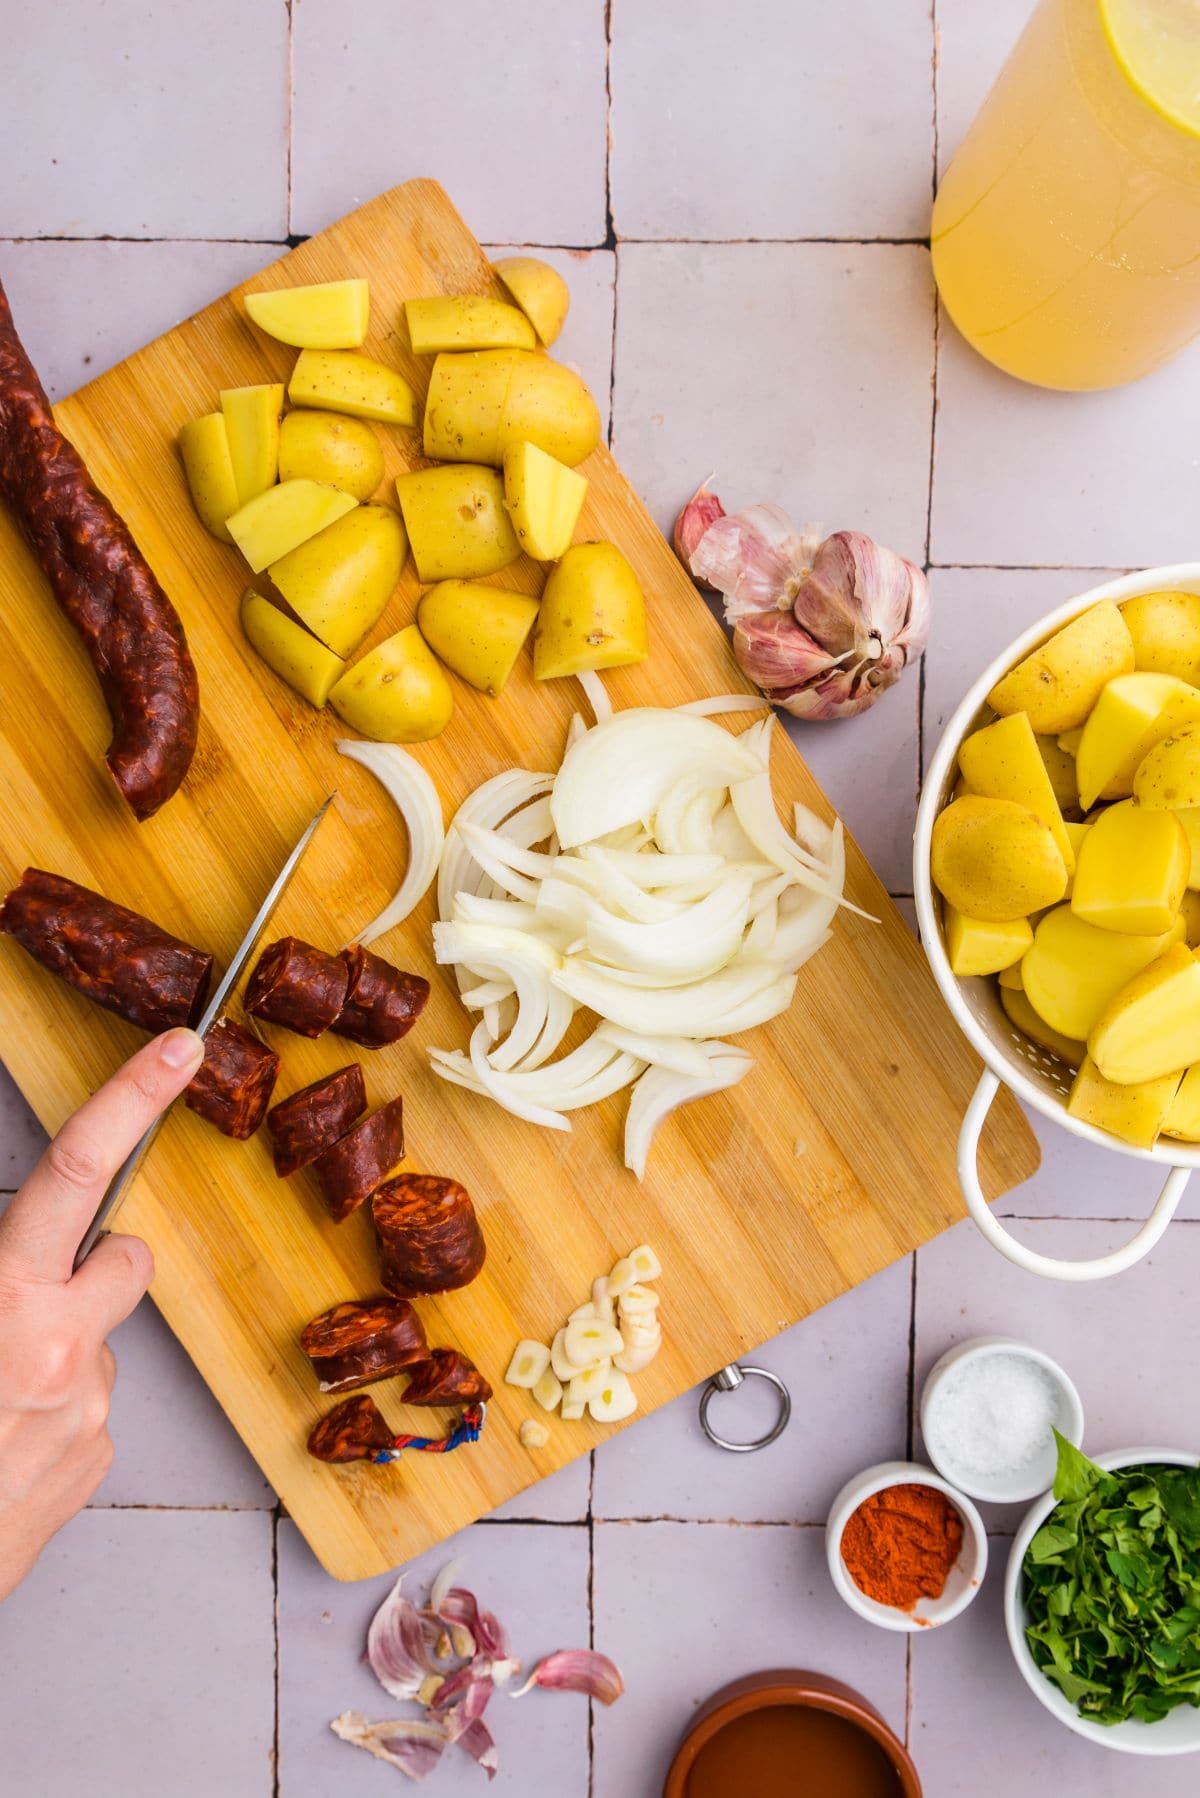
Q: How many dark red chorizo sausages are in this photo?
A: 2